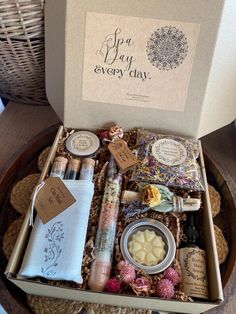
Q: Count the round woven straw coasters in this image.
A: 7